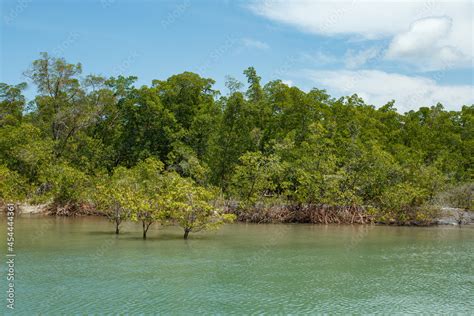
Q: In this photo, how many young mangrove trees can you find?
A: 3